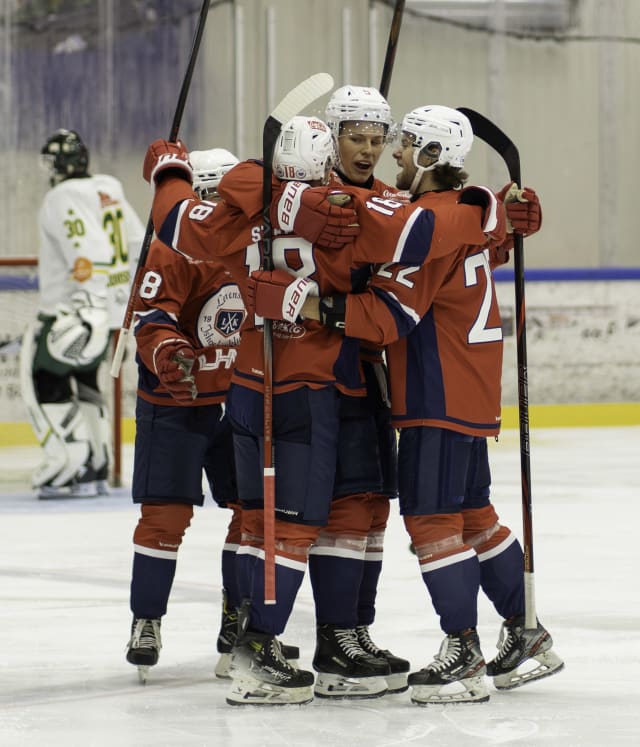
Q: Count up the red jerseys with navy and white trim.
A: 4